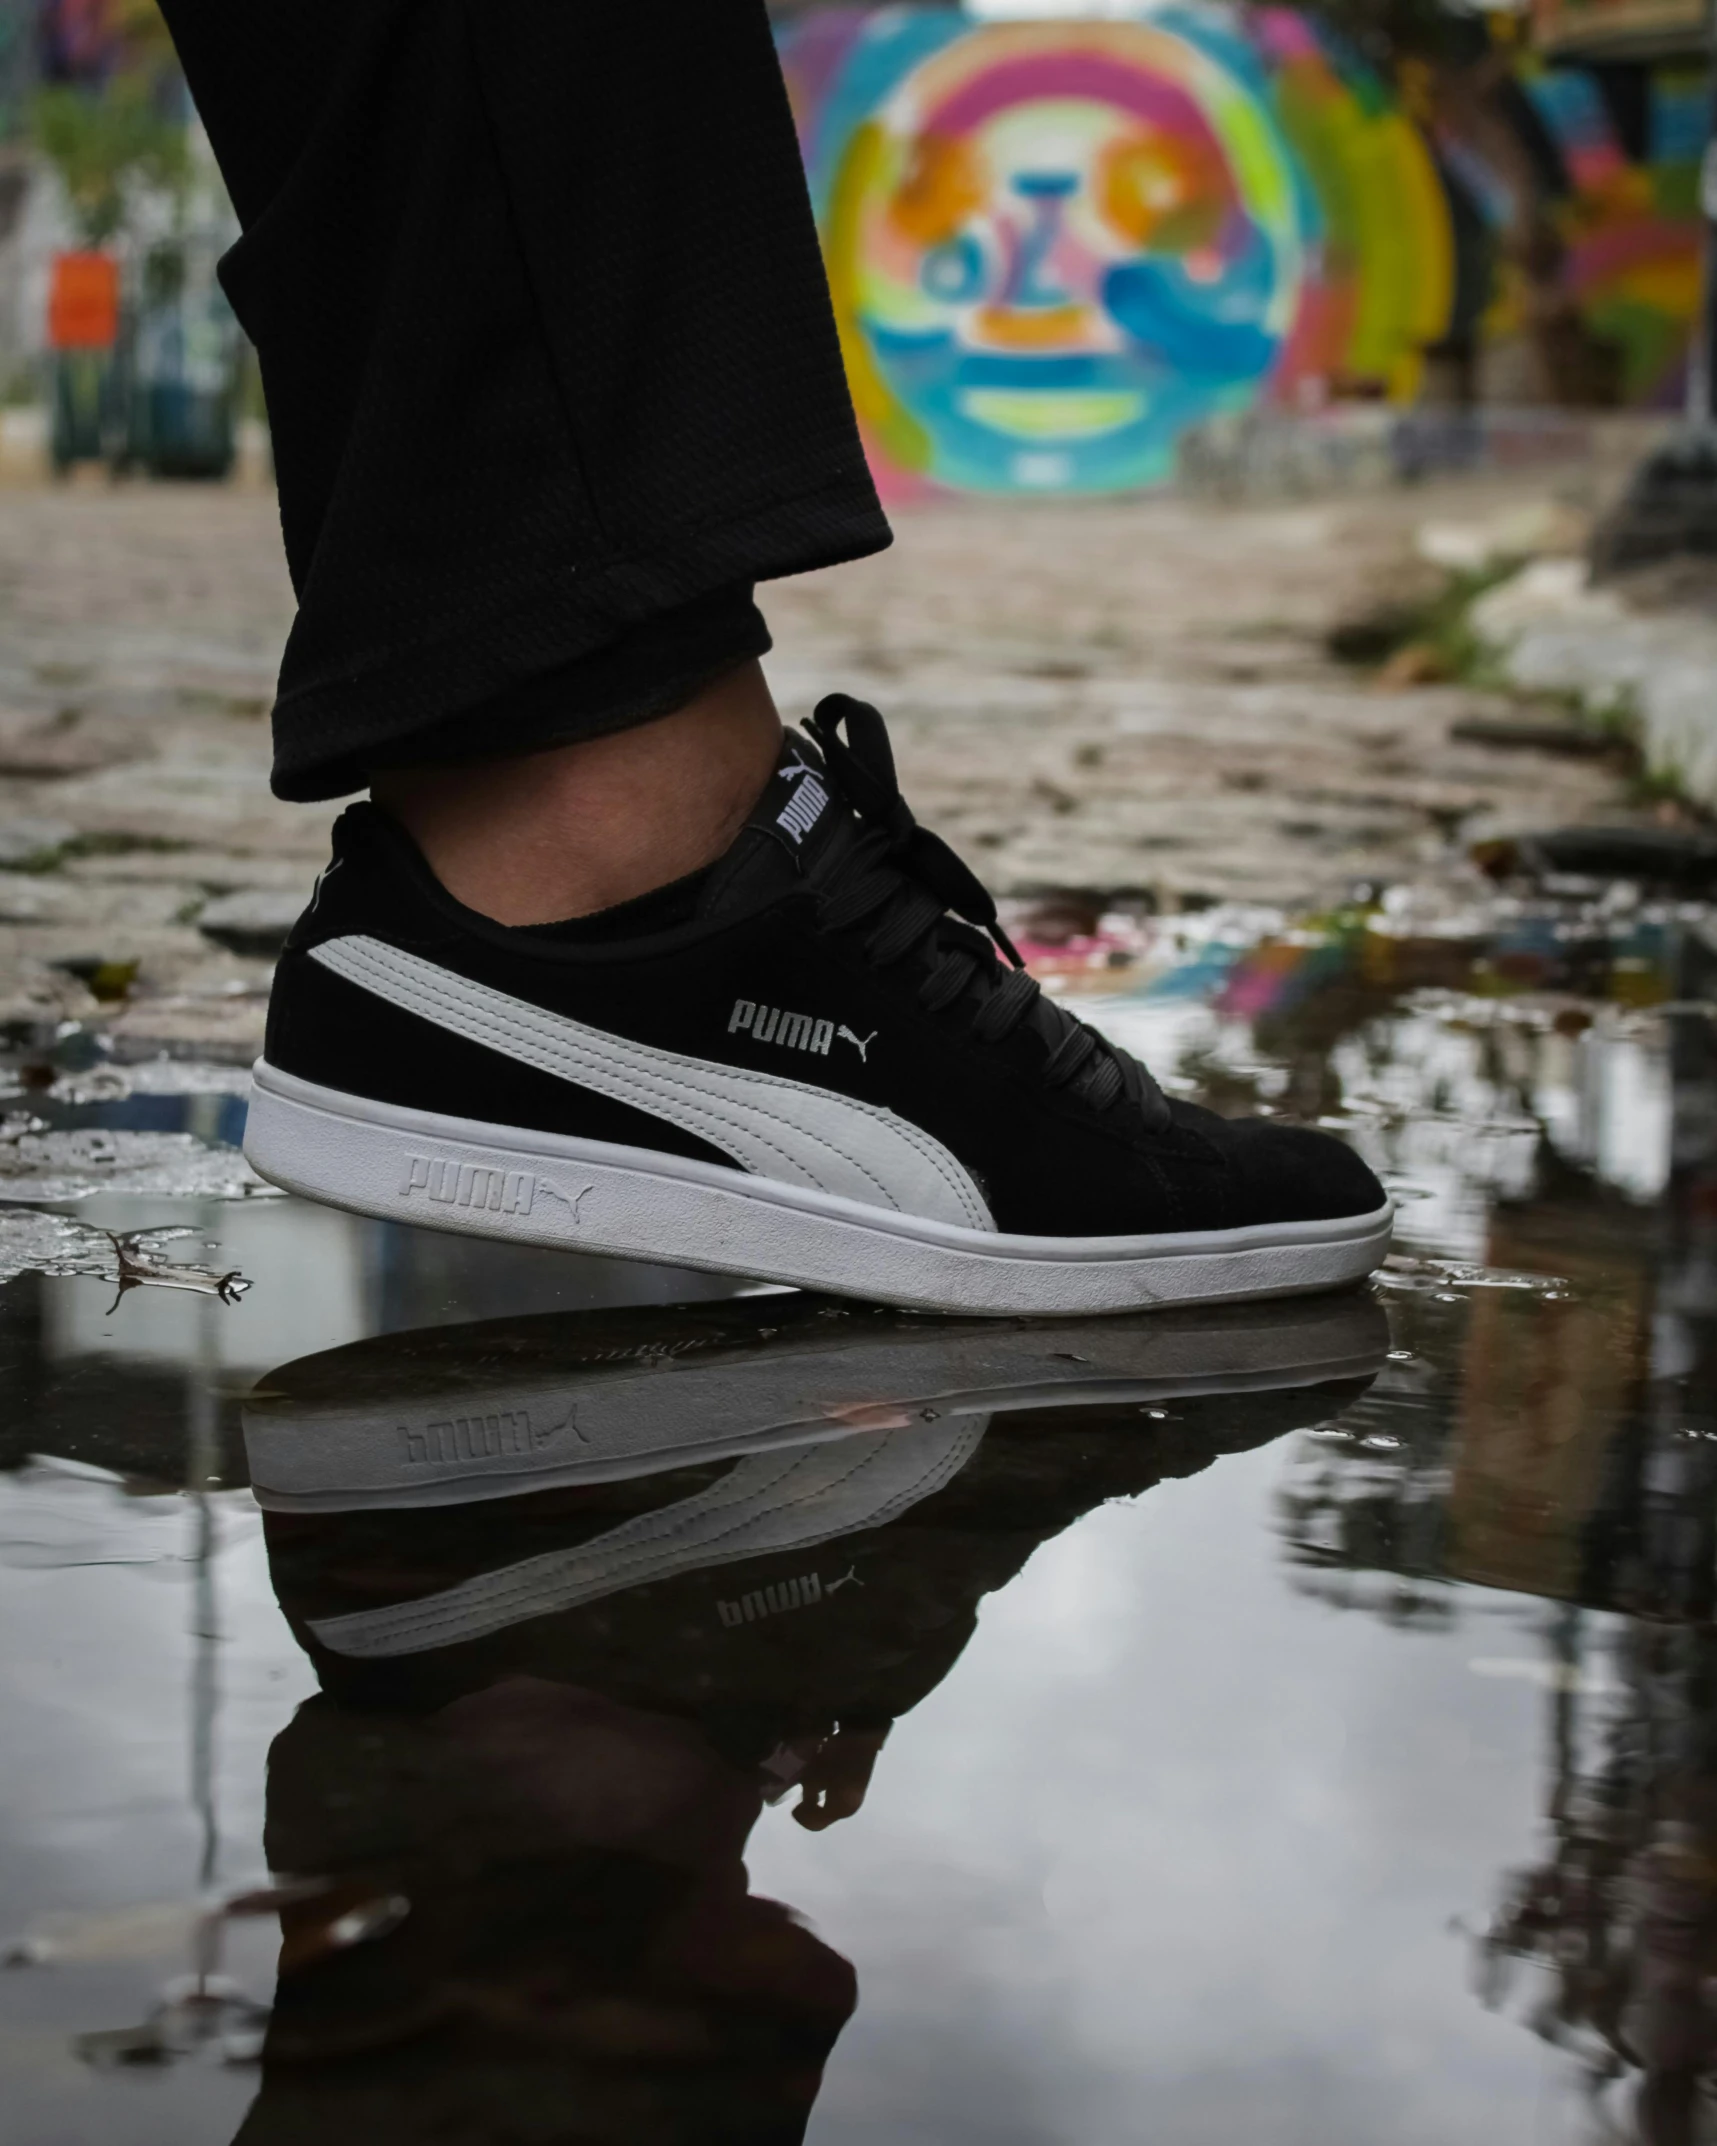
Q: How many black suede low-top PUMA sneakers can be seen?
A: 1